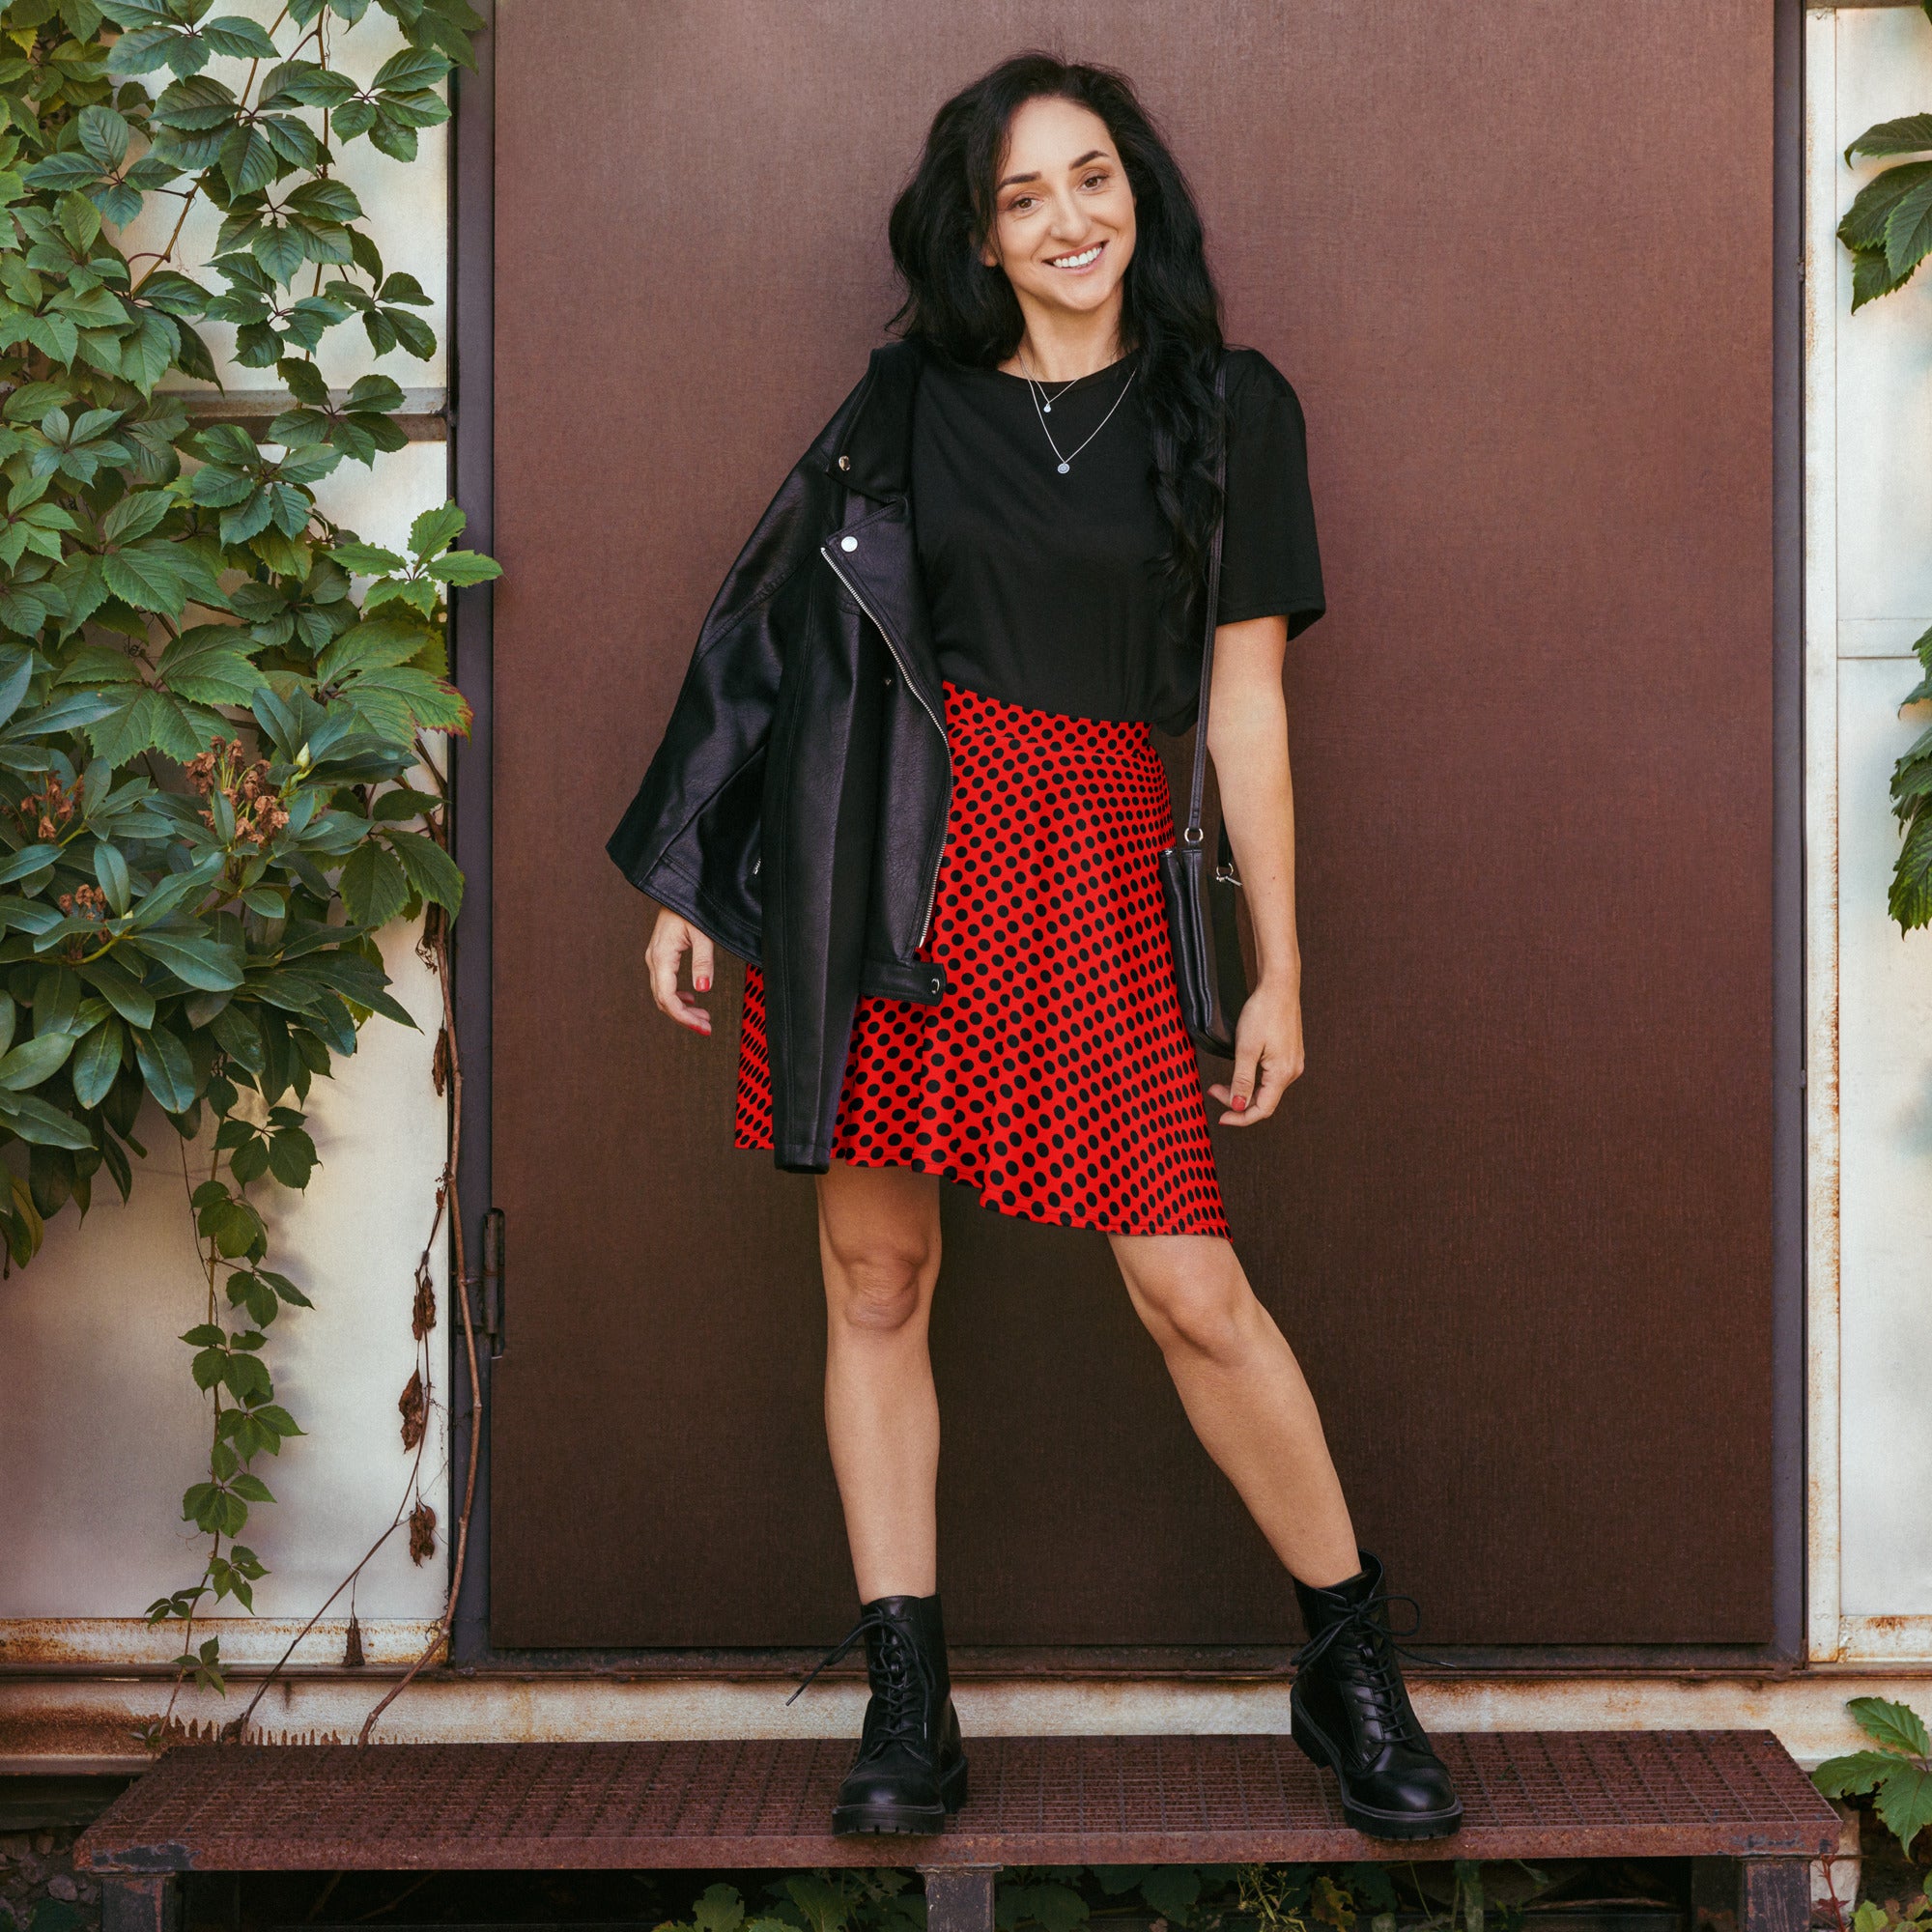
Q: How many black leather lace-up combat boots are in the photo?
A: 2